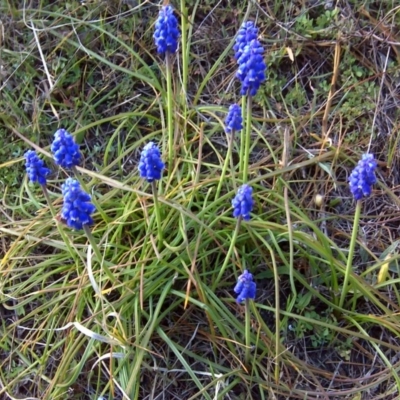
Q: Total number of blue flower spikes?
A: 11